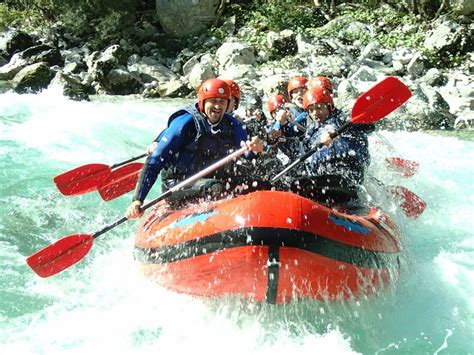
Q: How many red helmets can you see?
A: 6